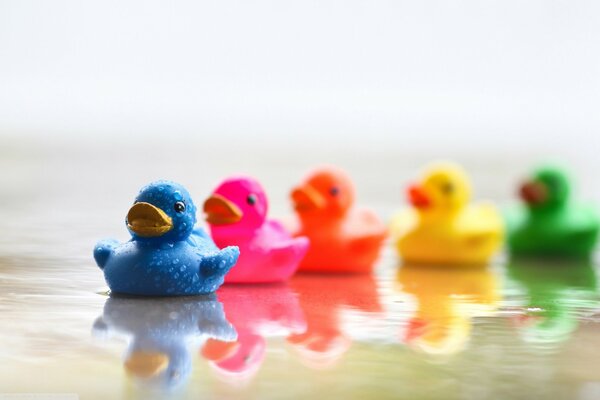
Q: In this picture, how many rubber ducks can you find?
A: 5